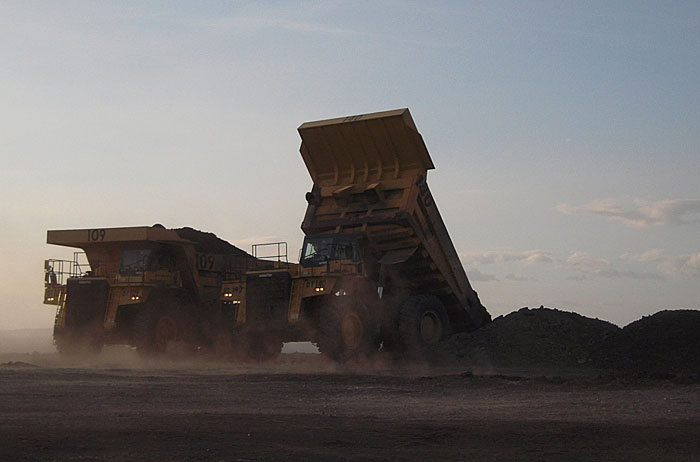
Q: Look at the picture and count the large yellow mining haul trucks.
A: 2